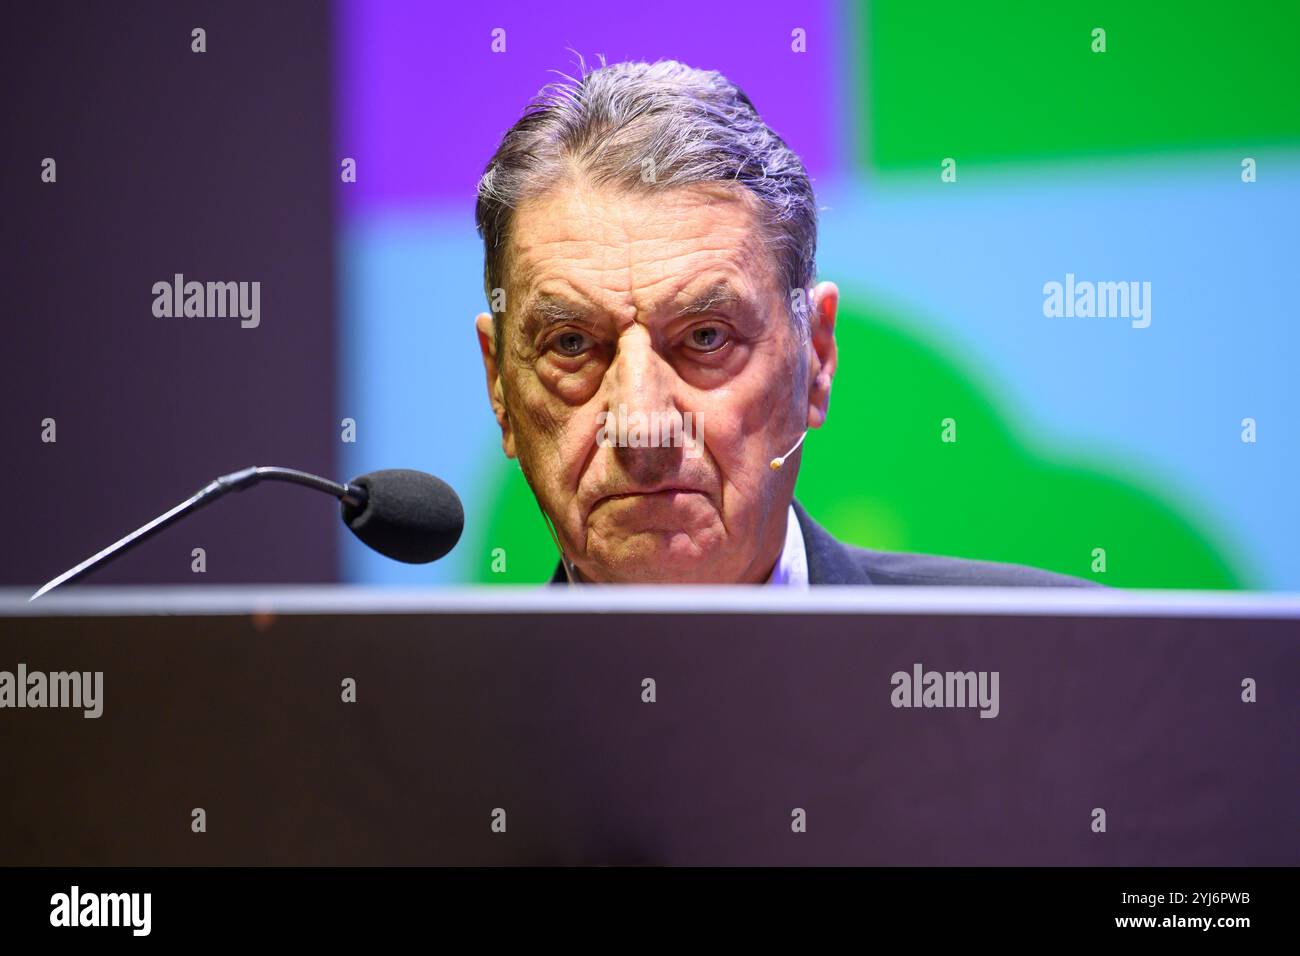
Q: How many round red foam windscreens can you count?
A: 0